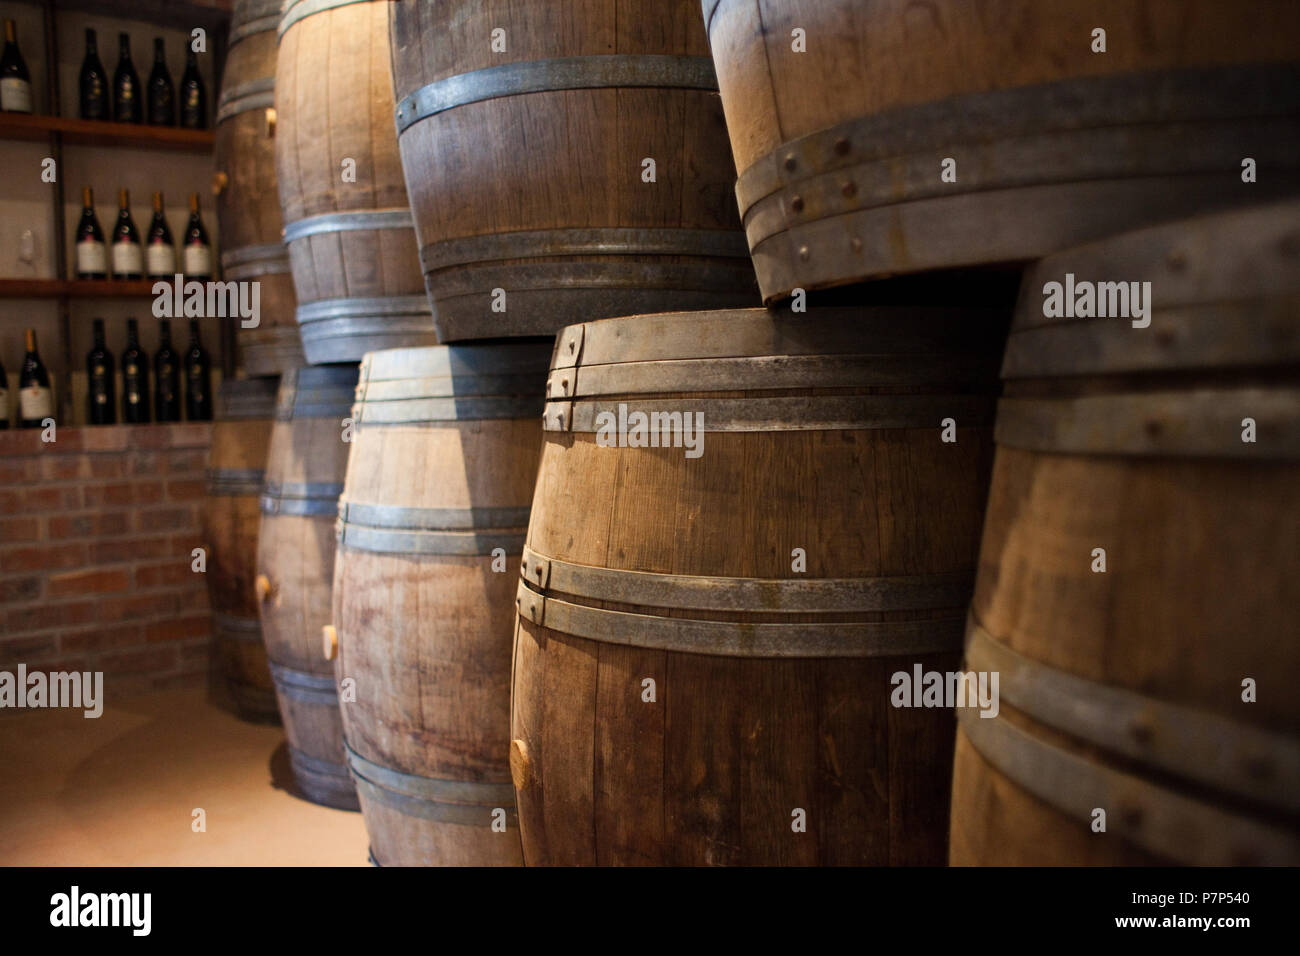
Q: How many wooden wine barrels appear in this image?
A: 9